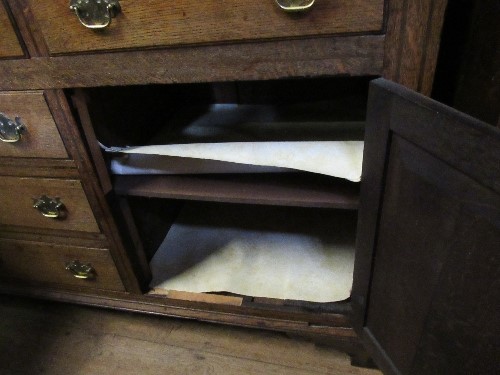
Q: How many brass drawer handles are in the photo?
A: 5